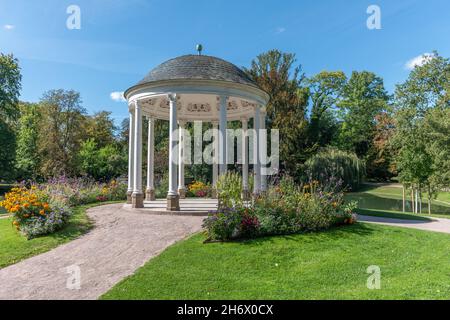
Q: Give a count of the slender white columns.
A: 10